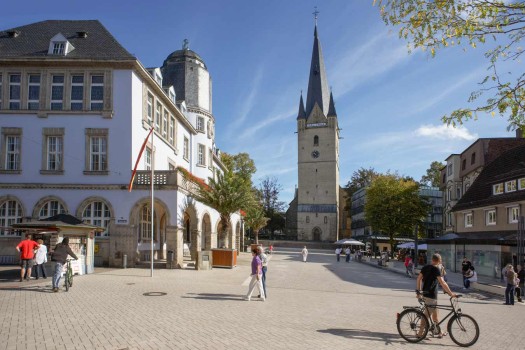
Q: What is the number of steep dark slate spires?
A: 3